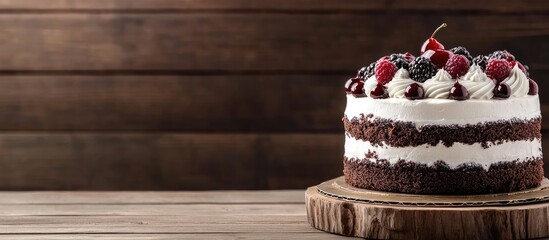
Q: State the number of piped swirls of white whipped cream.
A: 5